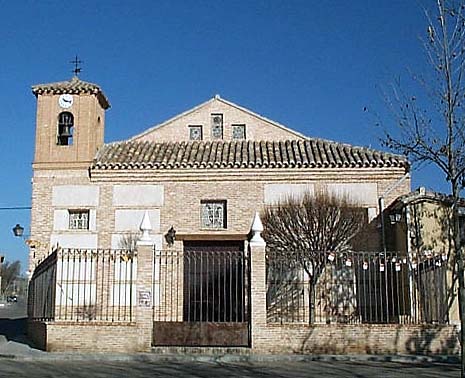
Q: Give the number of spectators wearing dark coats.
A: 0